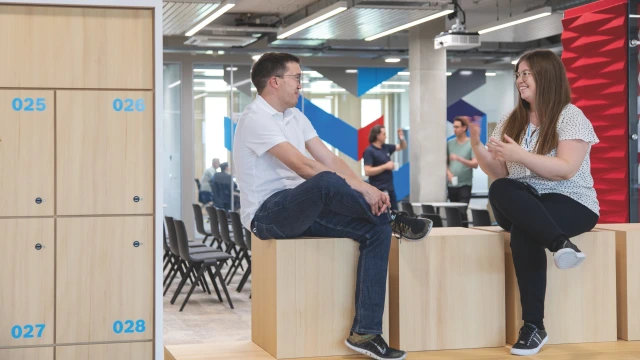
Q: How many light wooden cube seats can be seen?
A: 4